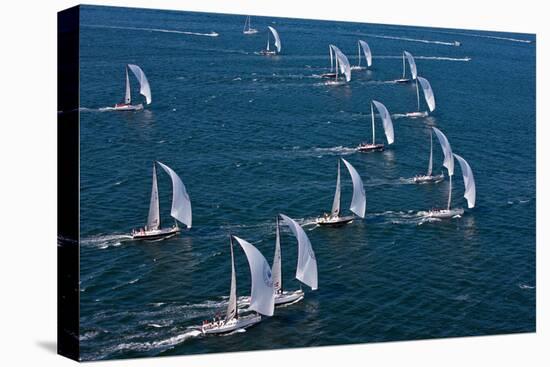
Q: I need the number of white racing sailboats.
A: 14